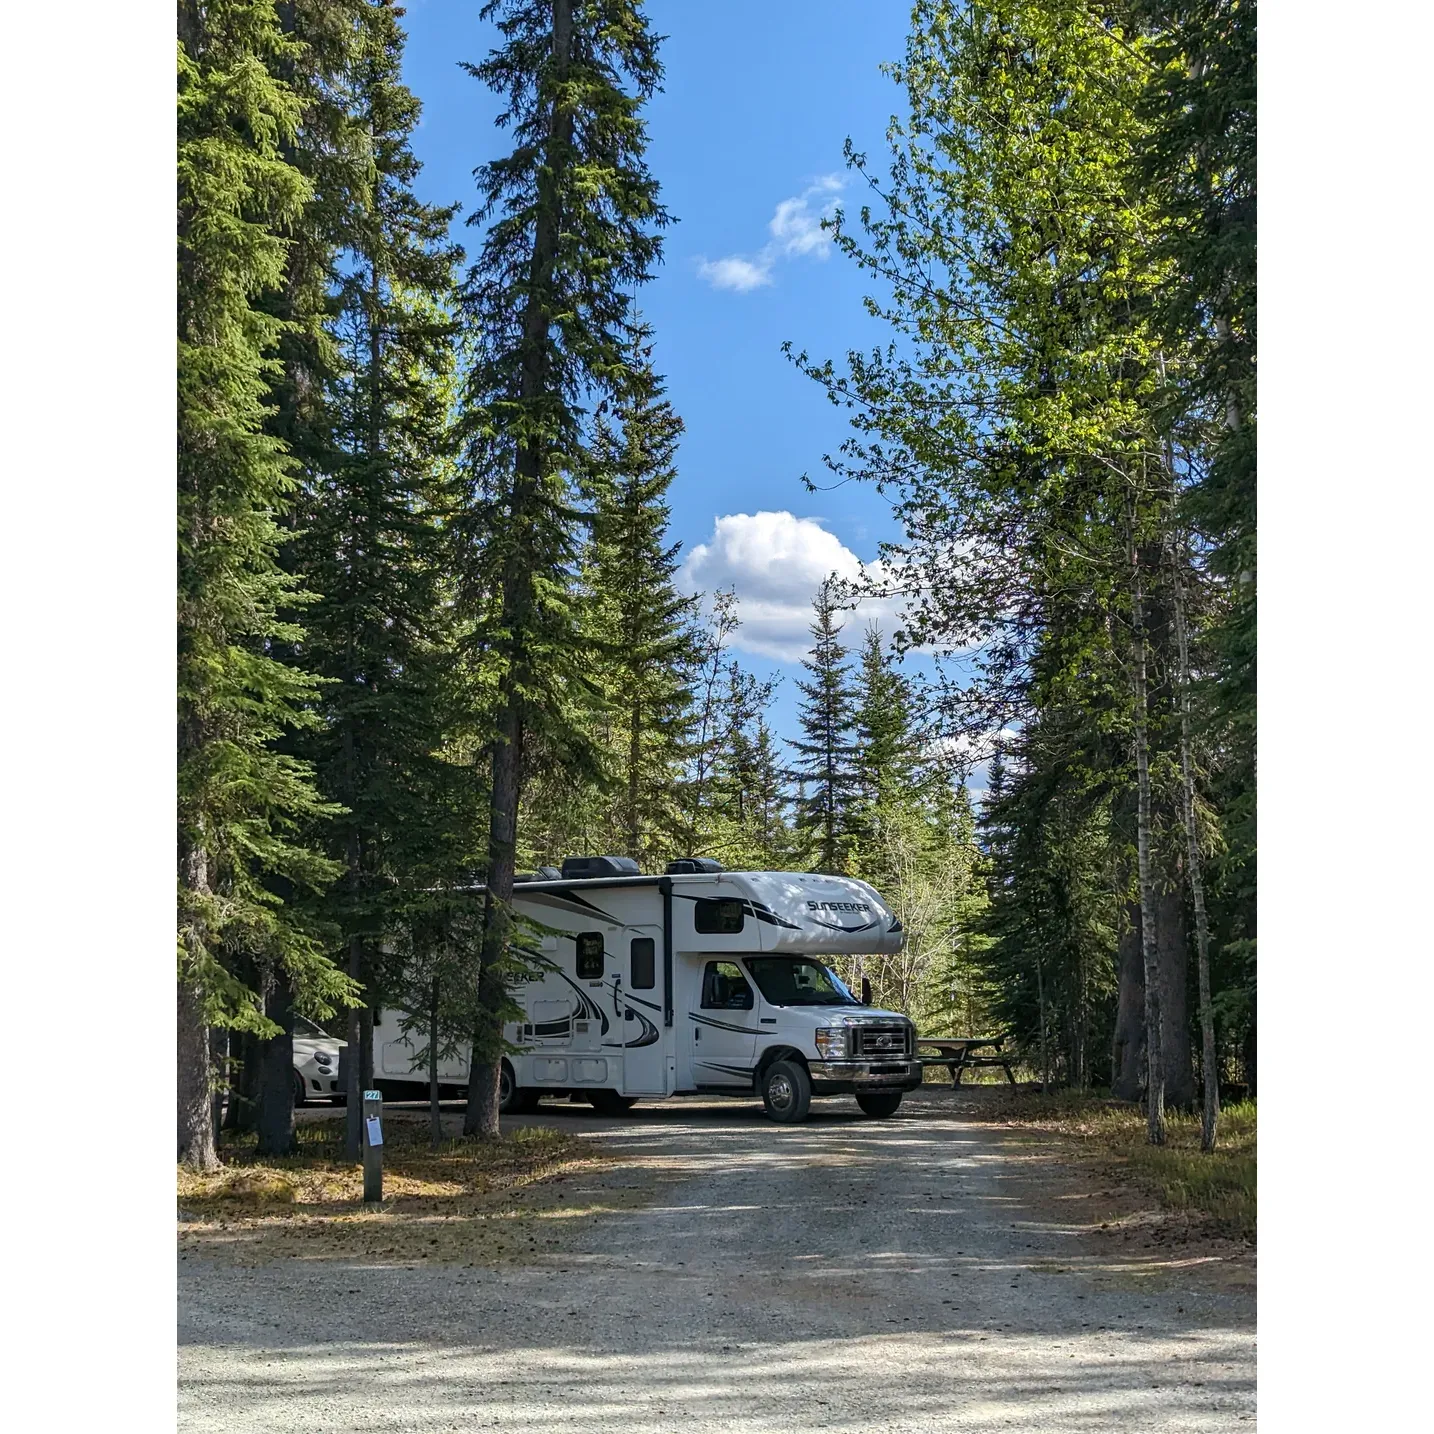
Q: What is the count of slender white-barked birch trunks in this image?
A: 2